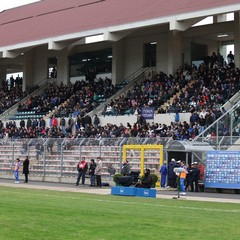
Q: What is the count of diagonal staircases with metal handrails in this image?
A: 3